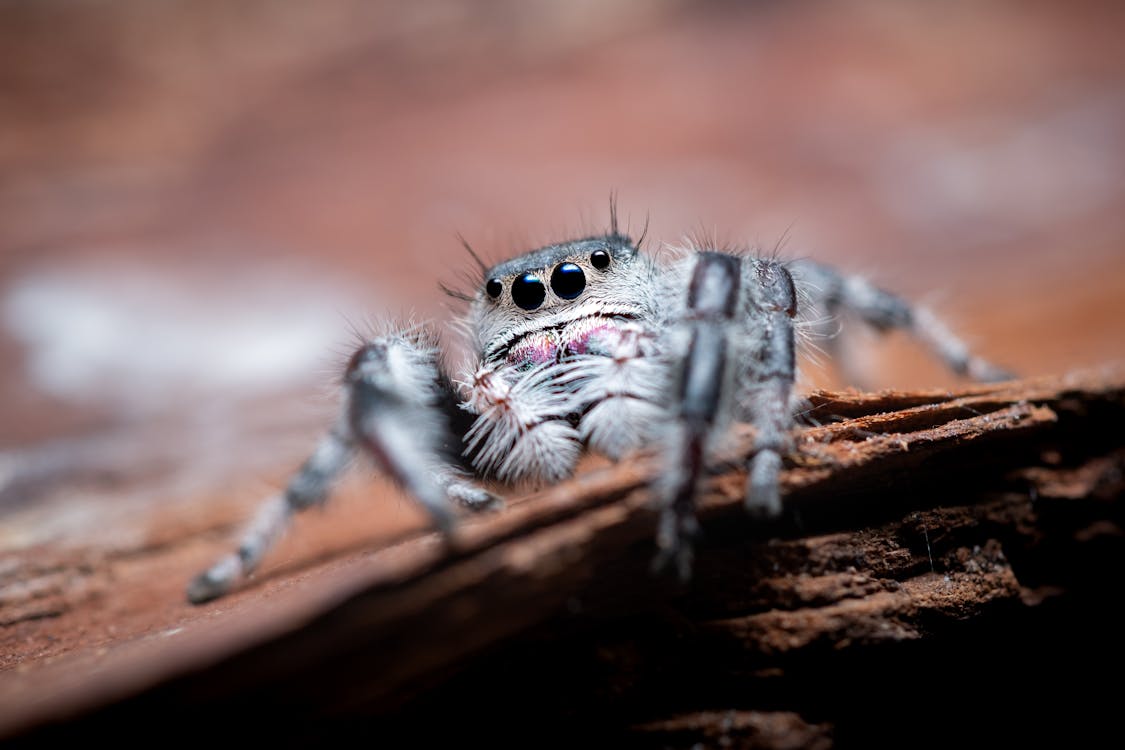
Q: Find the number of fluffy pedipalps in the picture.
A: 2